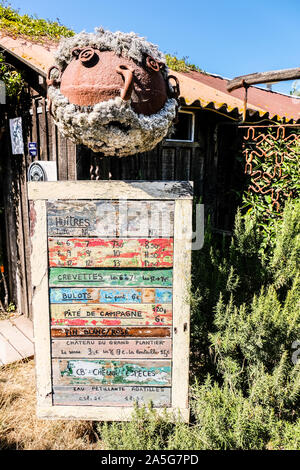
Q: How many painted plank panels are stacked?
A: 9